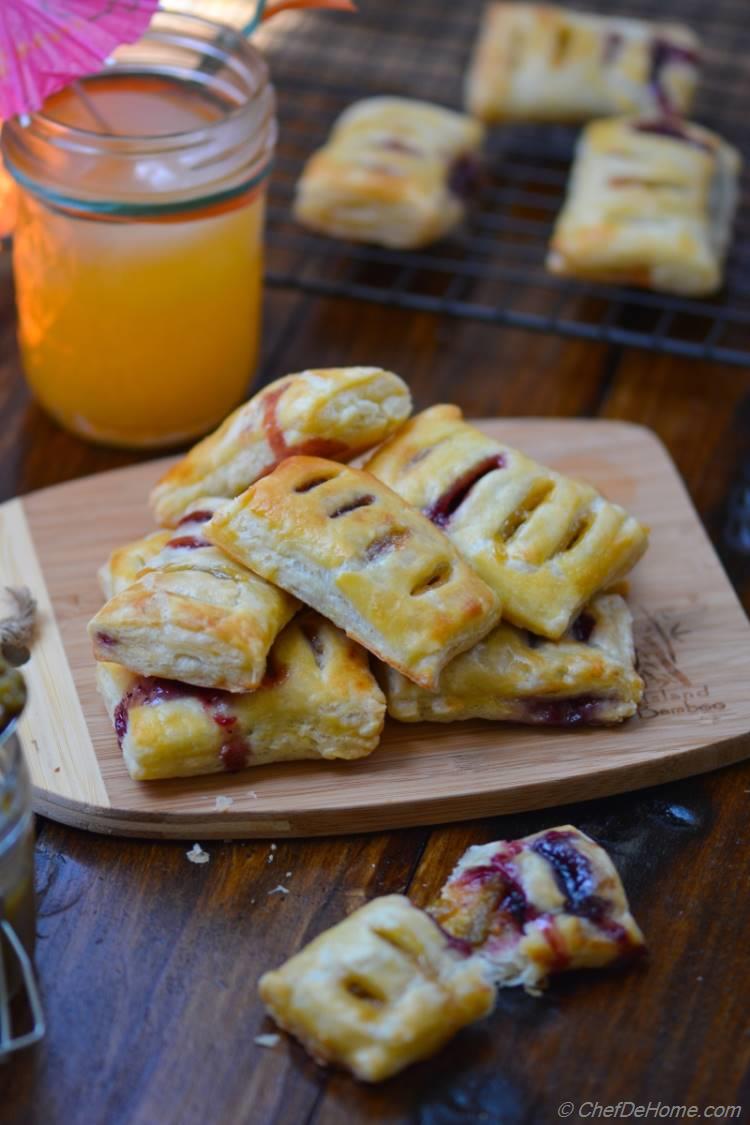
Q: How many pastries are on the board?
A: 7